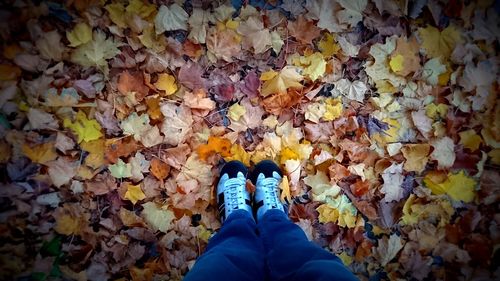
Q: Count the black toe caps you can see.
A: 2